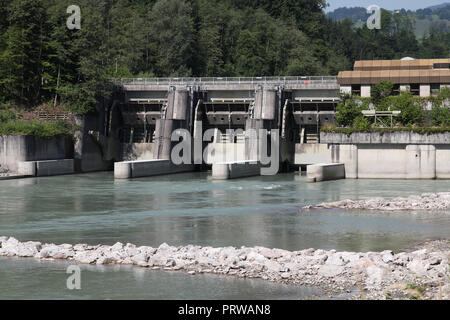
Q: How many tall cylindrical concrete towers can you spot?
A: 2